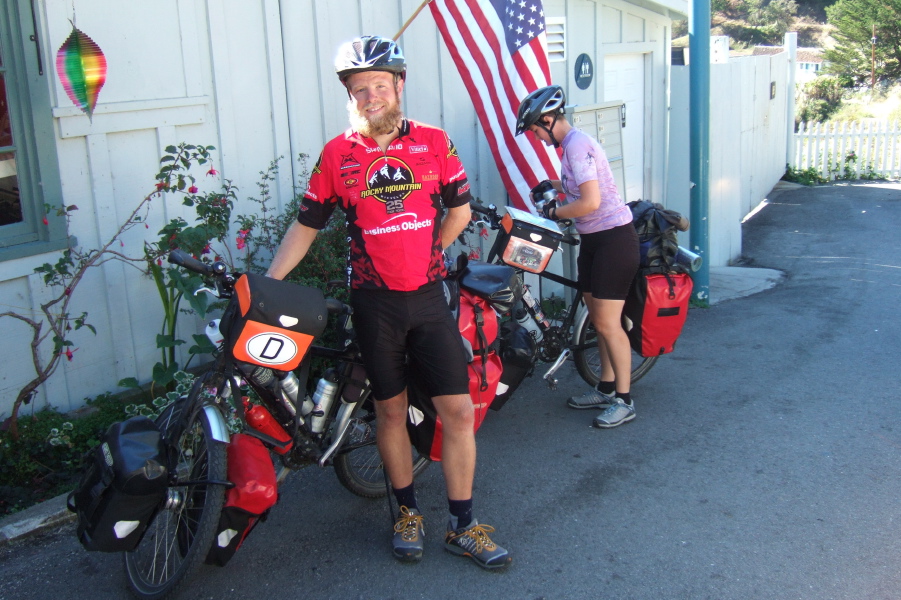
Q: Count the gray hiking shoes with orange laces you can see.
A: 2